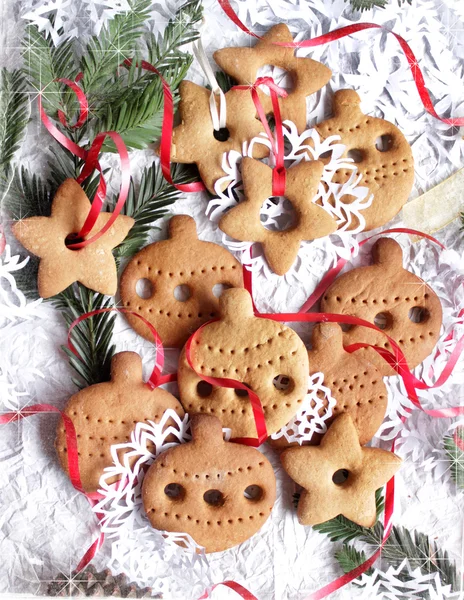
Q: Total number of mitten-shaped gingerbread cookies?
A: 0